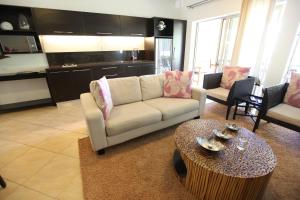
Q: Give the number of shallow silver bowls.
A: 3